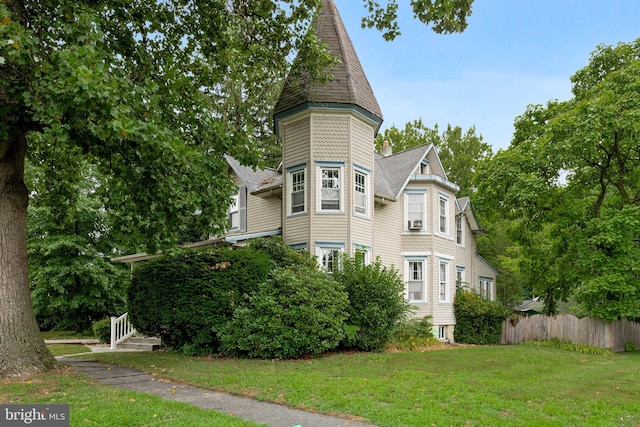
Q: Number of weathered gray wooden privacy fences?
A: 1